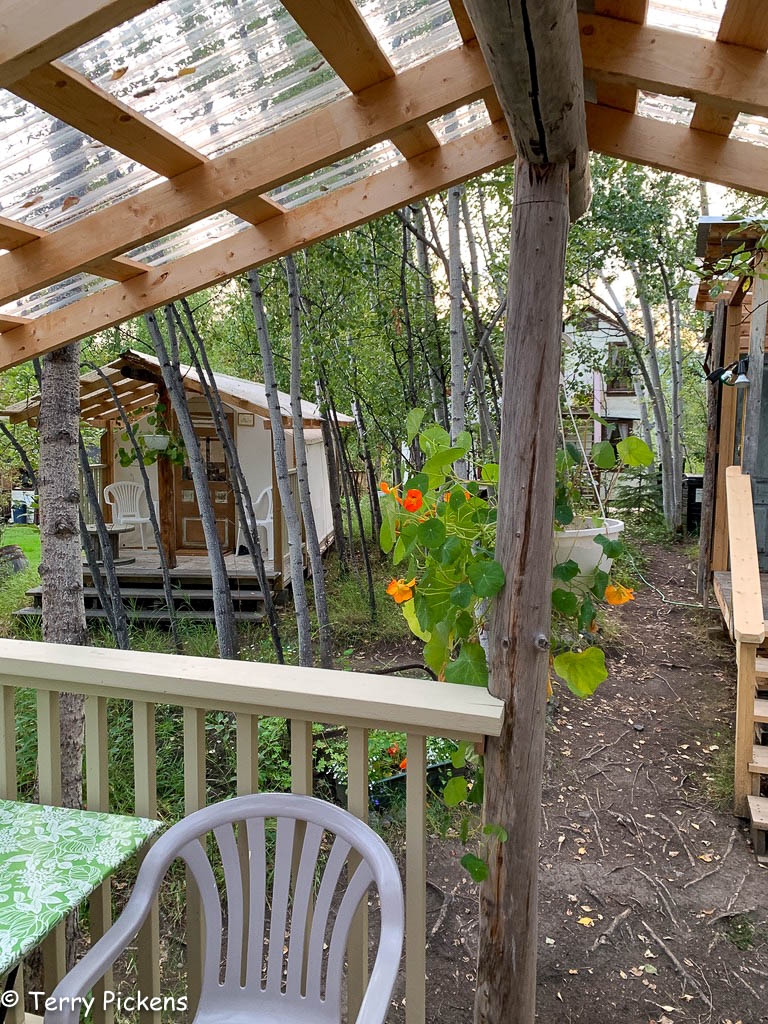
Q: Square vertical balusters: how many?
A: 9